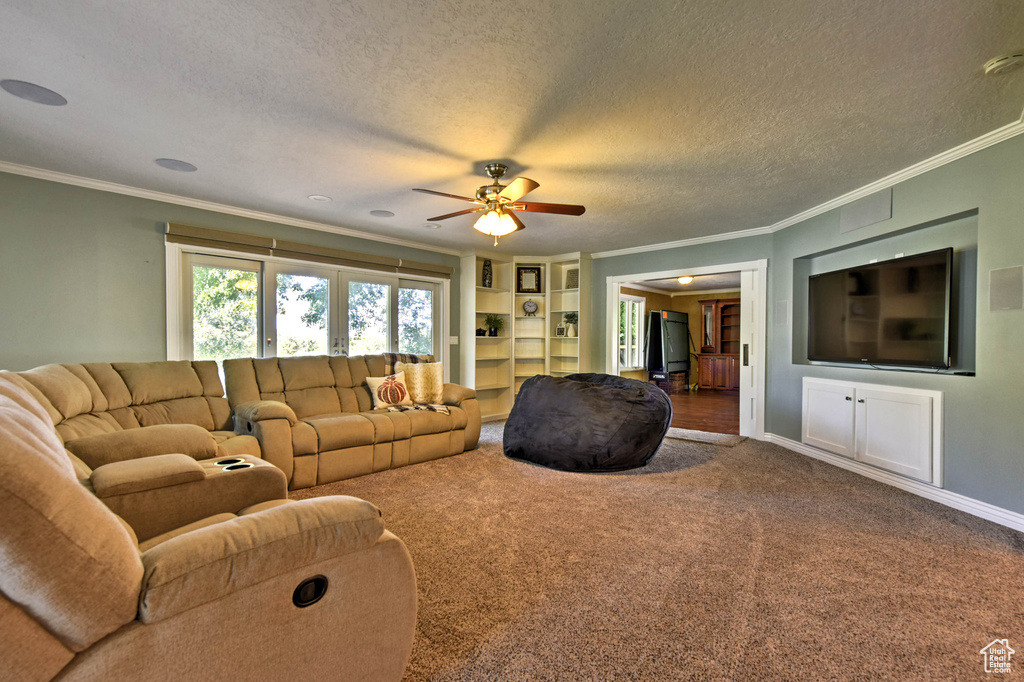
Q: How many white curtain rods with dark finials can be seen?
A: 0